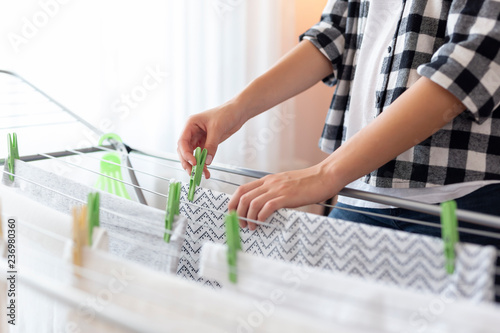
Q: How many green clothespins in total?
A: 6